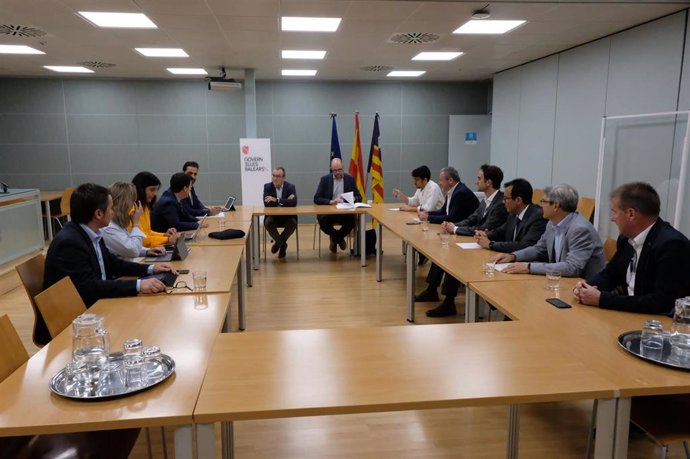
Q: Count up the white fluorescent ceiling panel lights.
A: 11